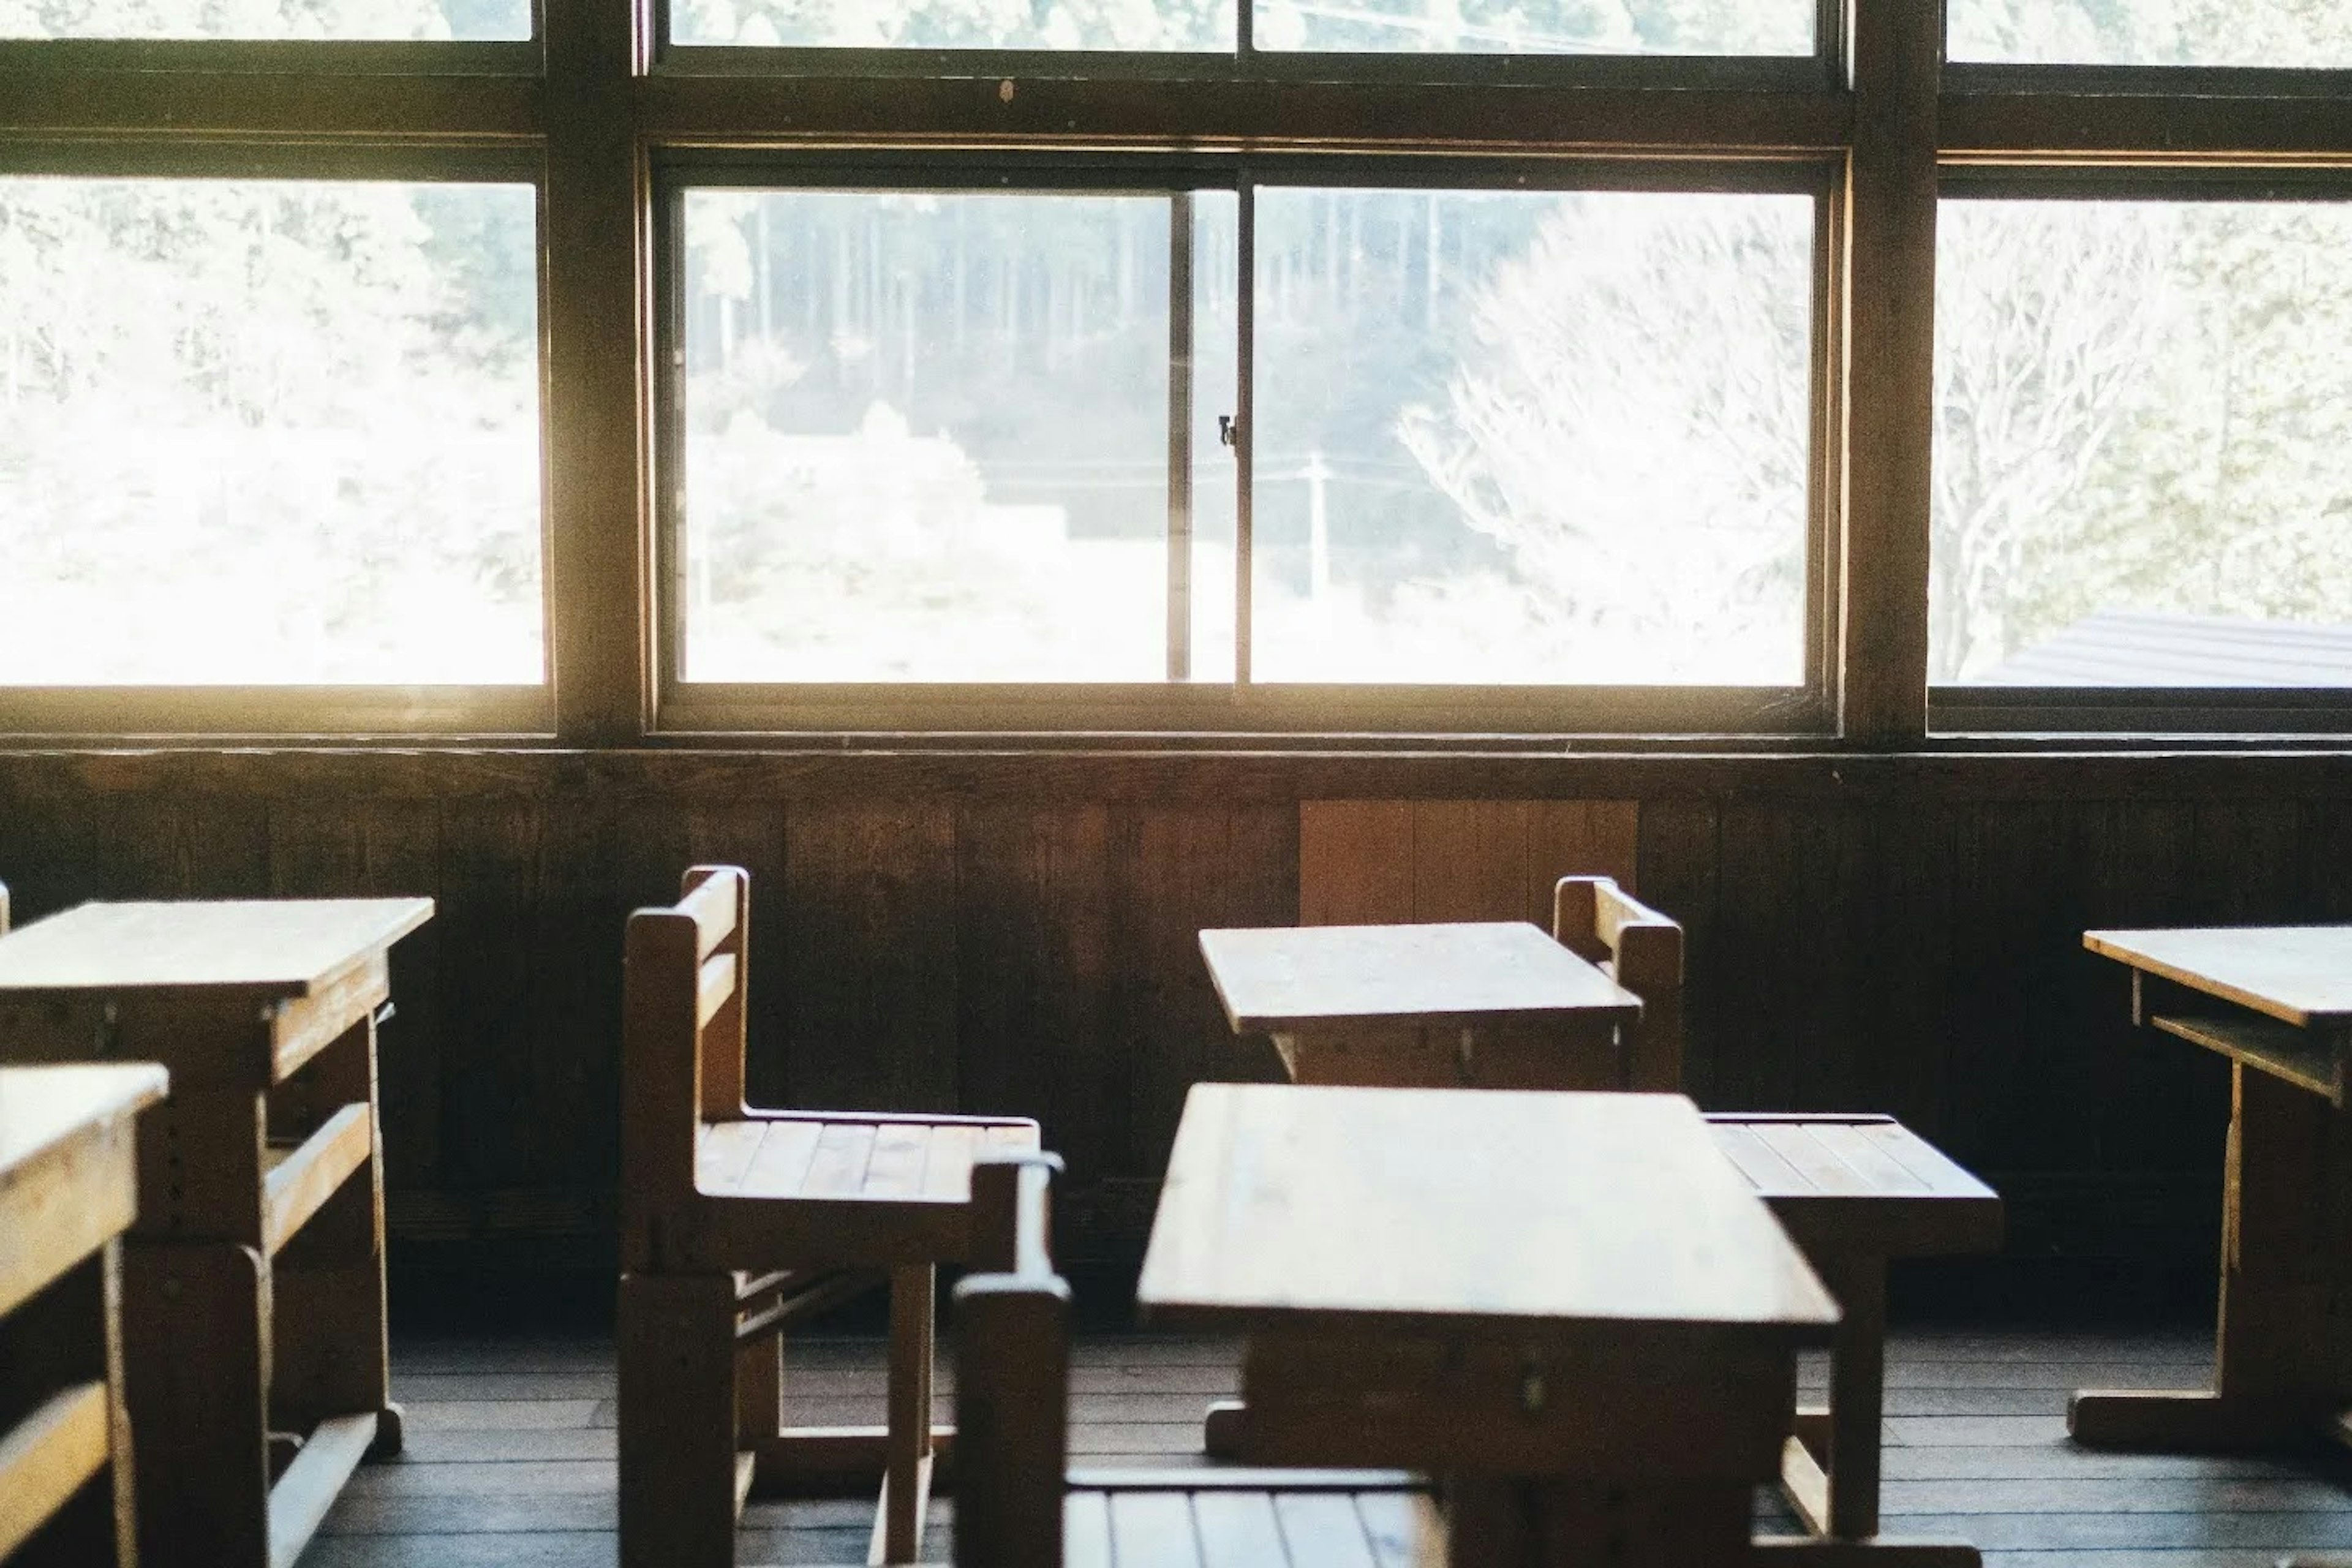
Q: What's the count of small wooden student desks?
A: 5